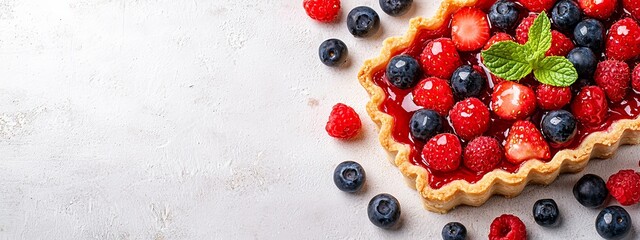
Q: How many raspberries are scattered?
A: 4